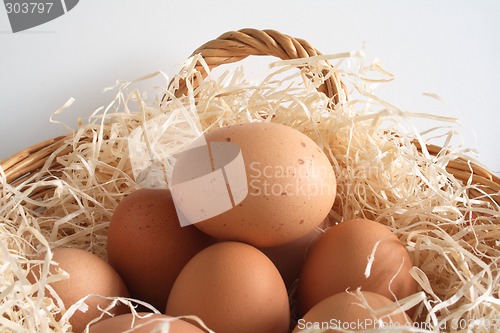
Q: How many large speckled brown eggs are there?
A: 1